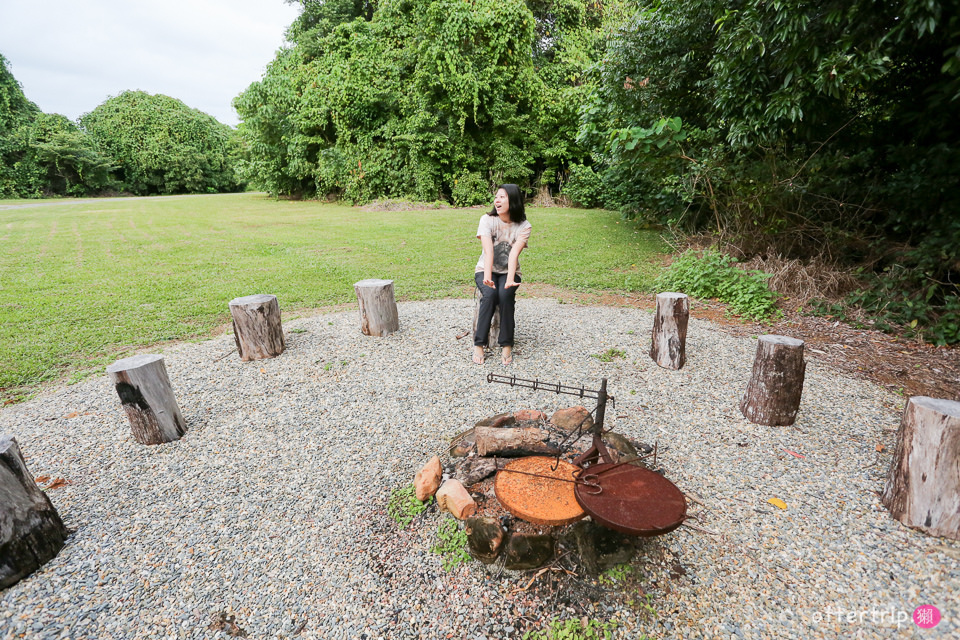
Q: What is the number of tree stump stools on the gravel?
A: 8